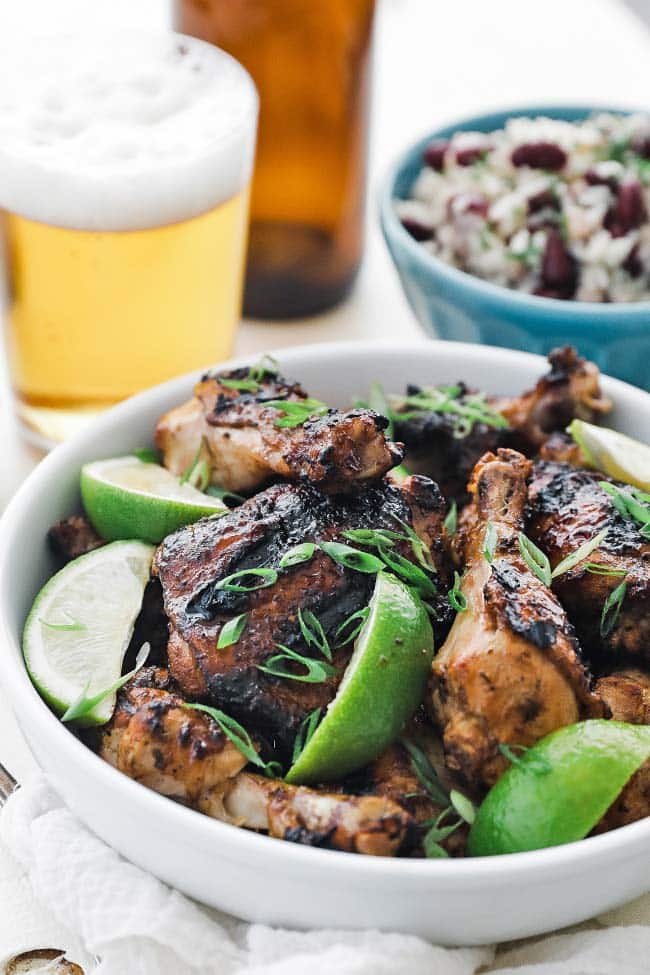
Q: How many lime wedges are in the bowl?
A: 5